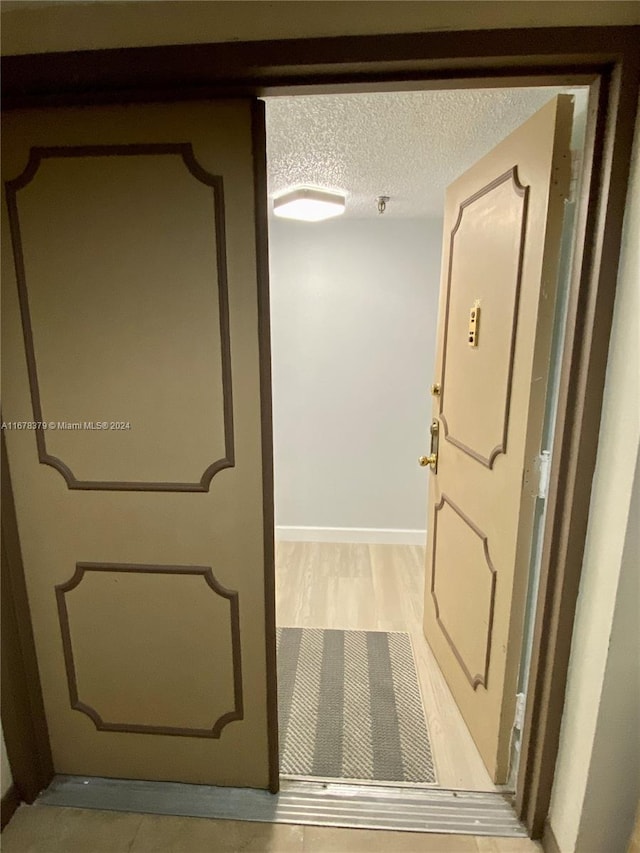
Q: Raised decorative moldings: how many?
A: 4